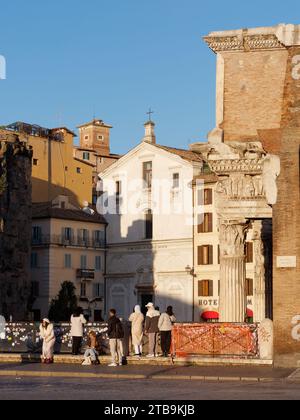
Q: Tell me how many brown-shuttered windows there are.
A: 6